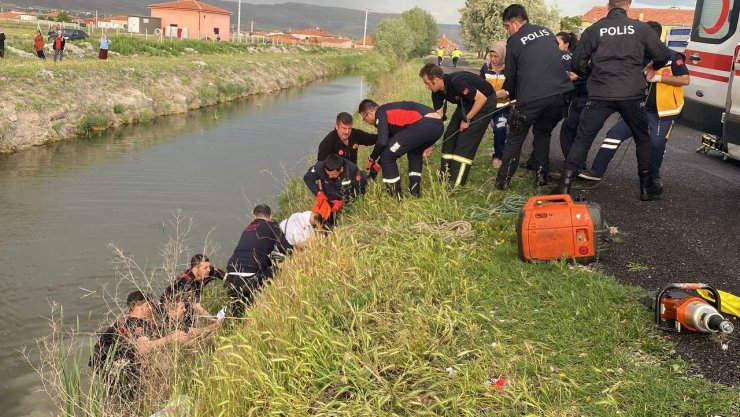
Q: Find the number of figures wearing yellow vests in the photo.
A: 4